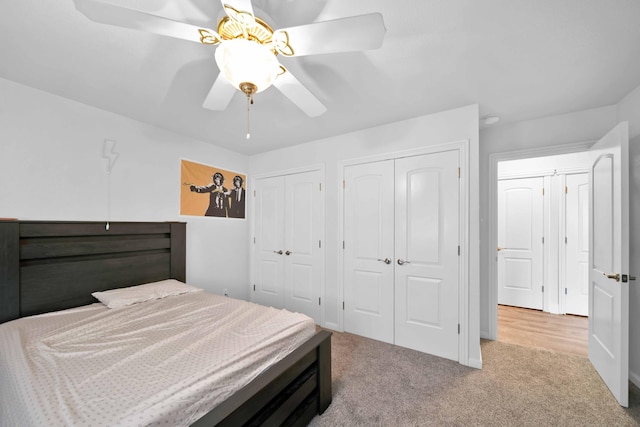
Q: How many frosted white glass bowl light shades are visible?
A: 1